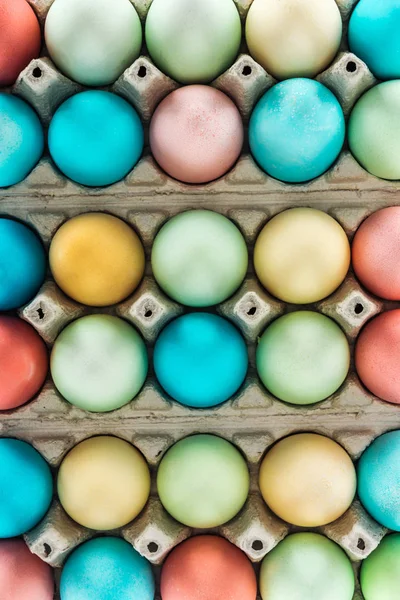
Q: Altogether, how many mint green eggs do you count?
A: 9